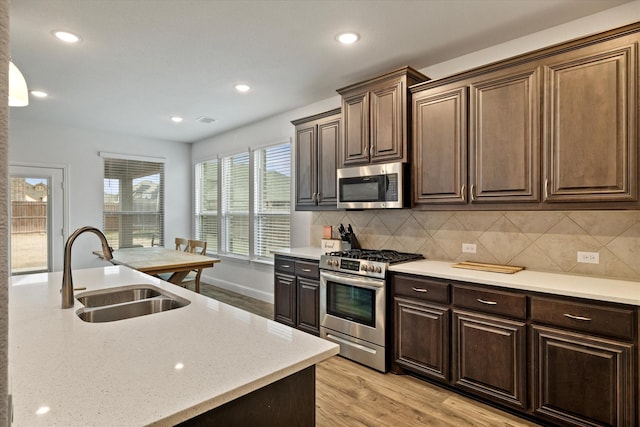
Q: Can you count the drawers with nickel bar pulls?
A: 5